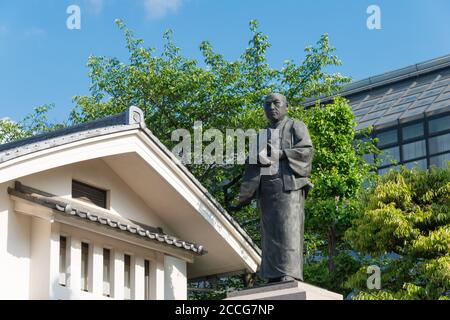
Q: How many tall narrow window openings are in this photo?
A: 5